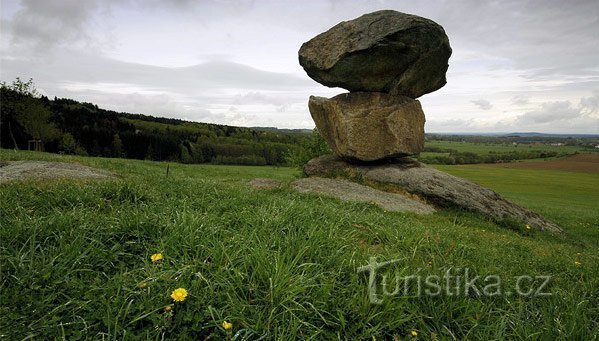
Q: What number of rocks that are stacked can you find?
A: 2